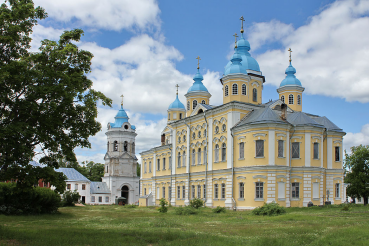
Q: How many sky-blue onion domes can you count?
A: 6